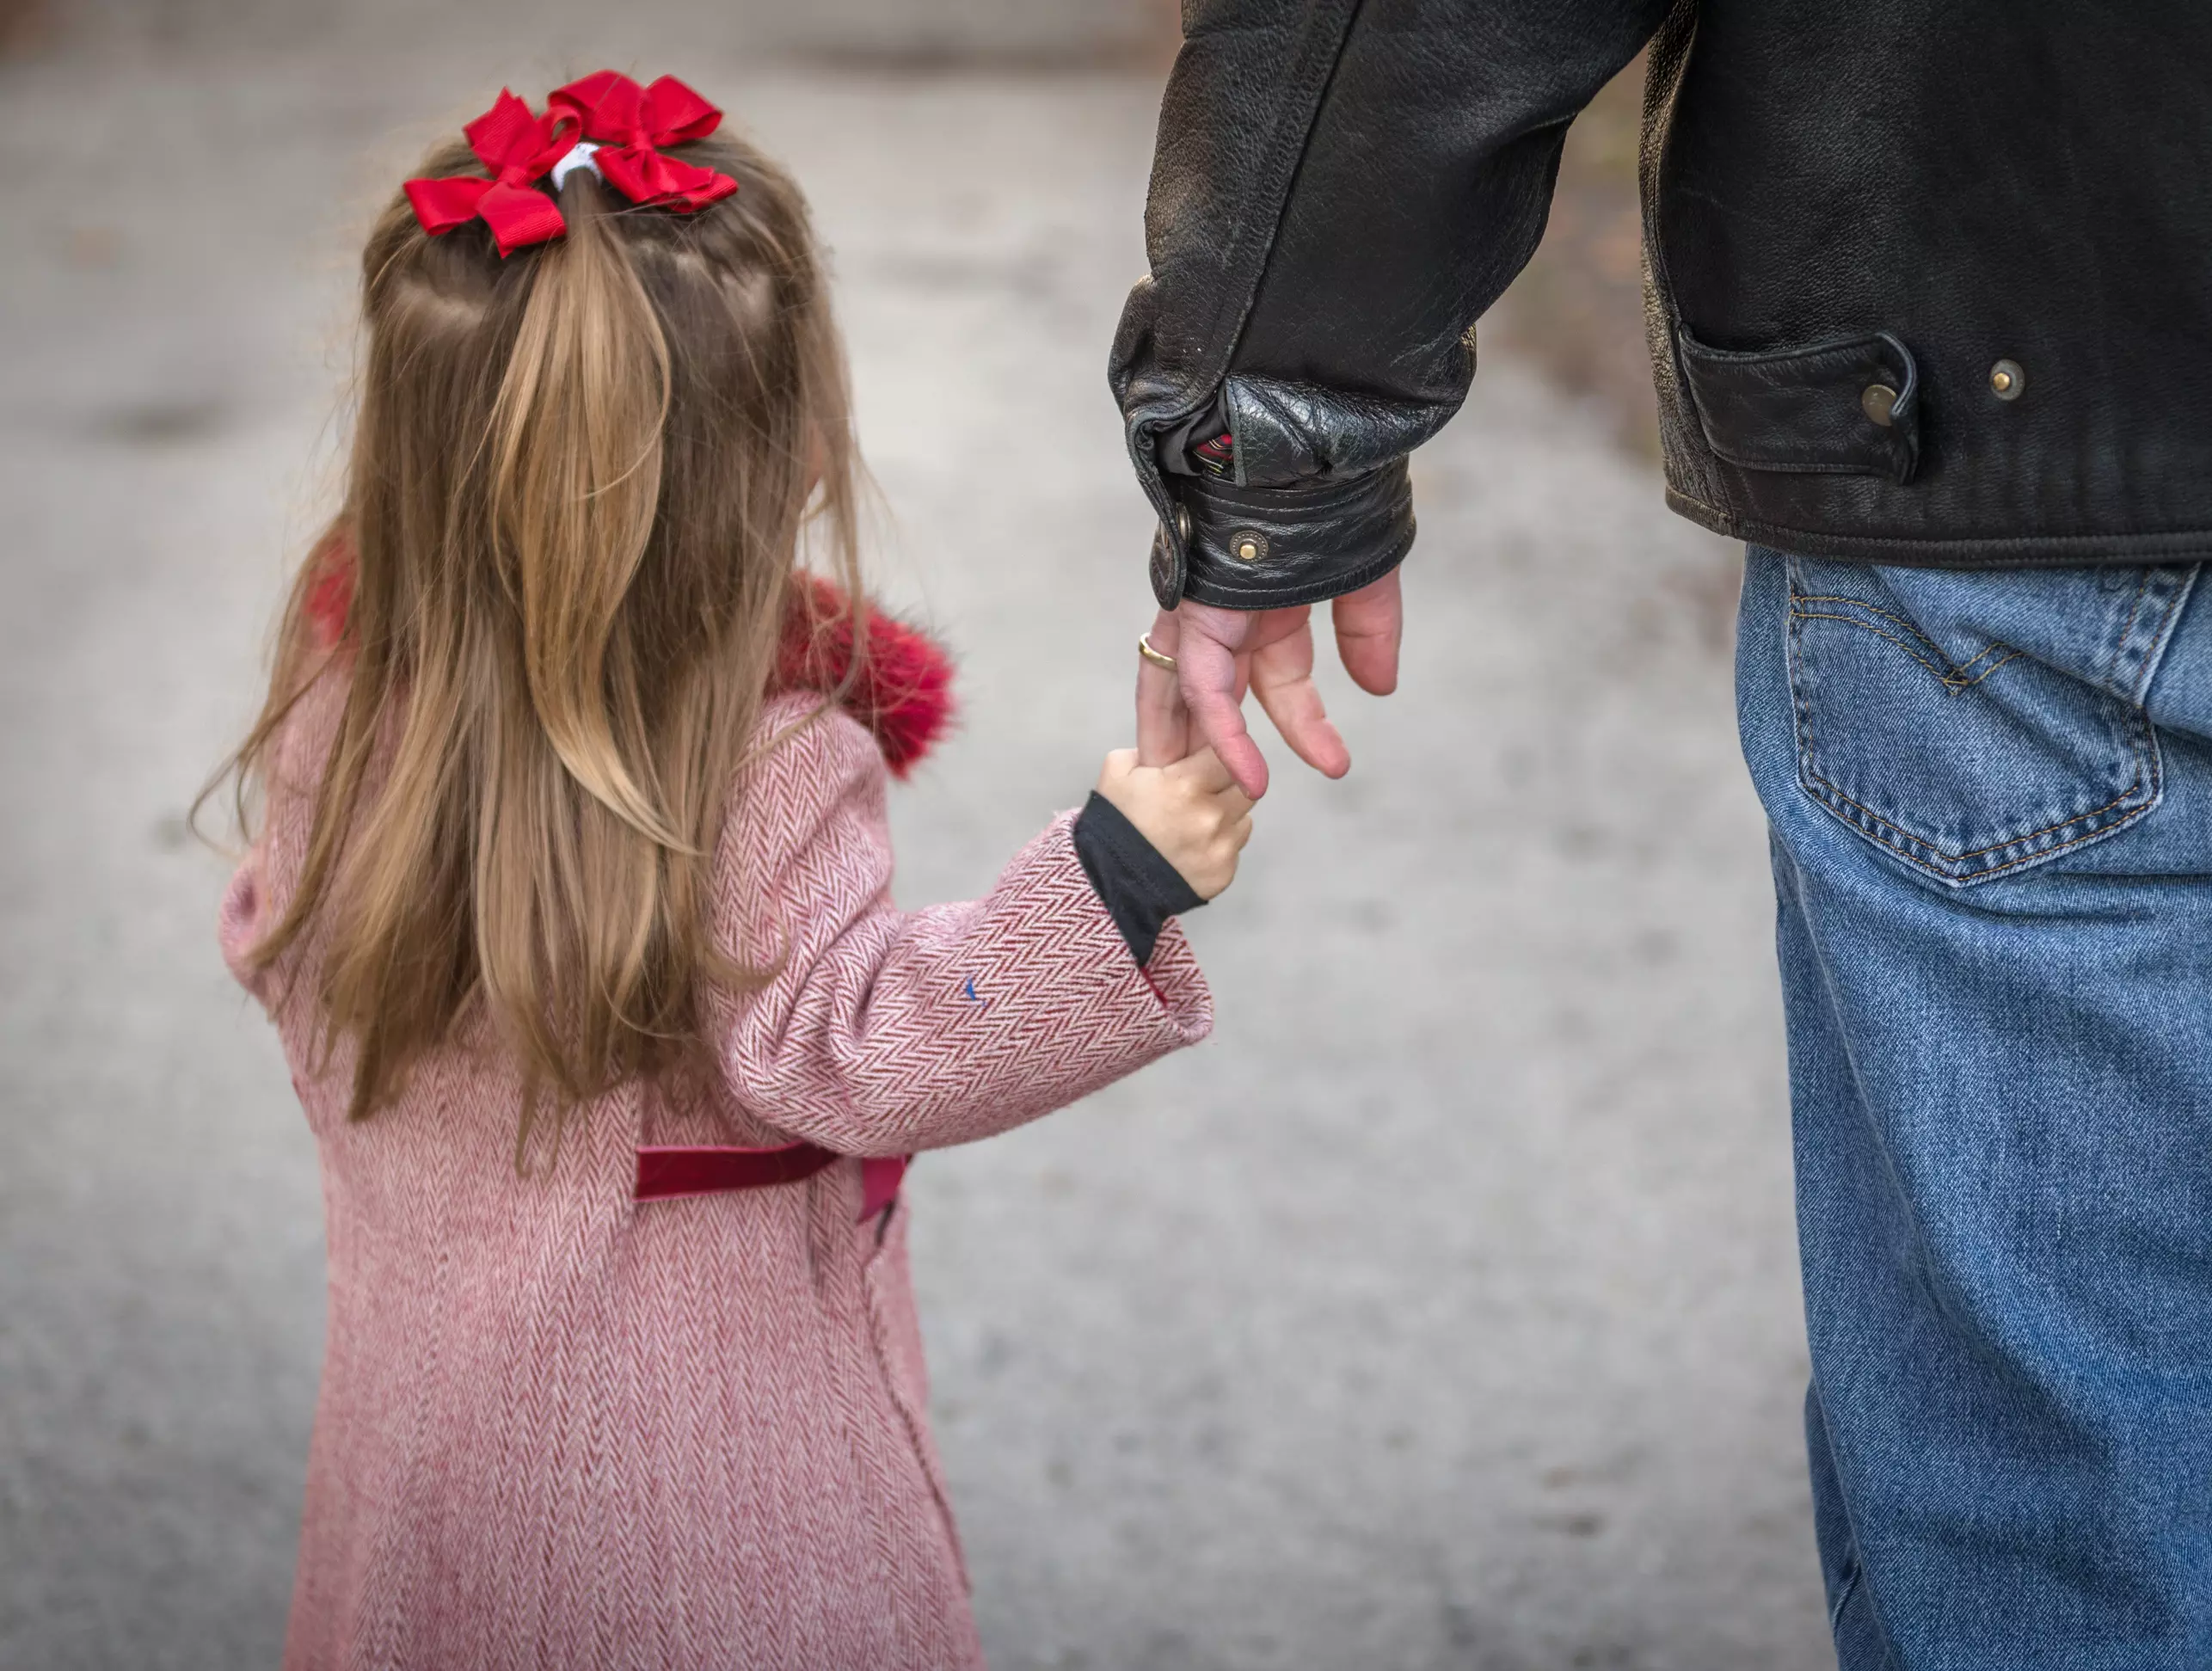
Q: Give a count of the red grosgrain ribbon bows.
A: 2